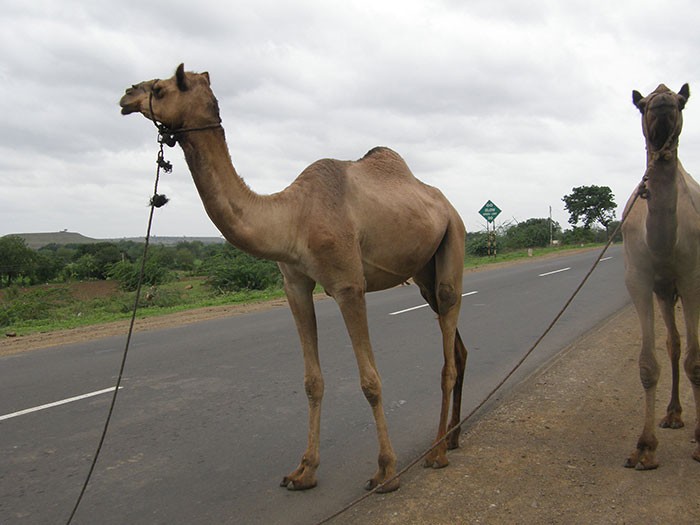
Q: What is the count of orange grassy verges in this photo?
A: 0